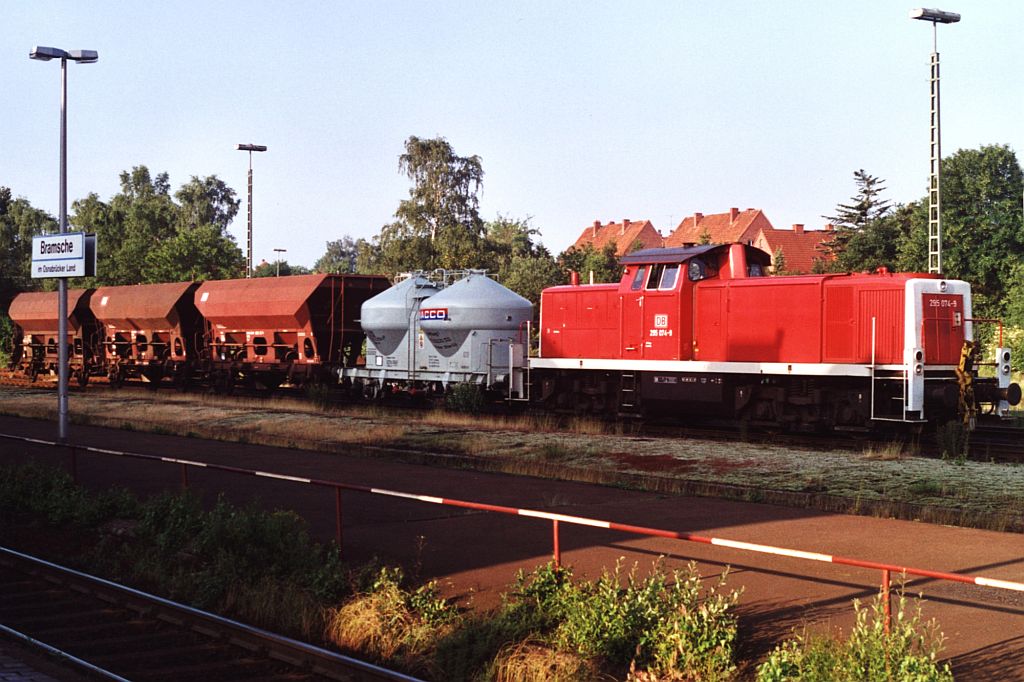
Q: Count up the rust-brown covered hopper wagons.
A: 3